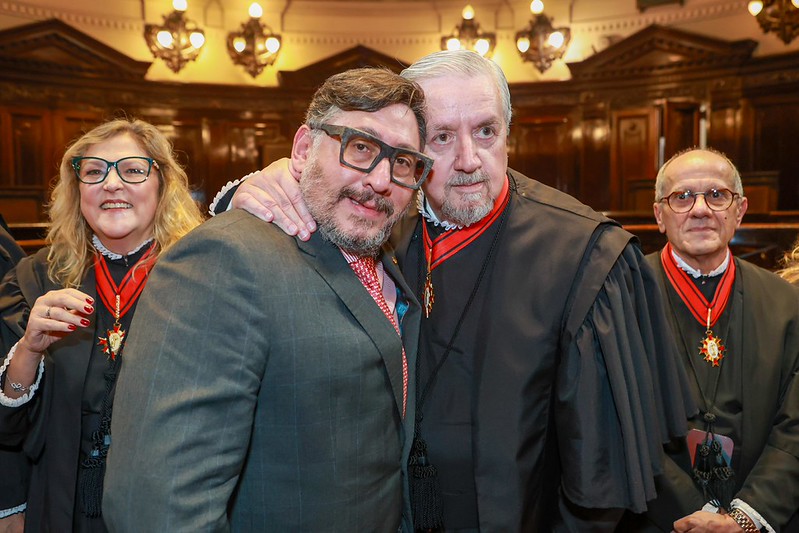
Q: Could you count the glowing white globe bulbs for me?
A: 14